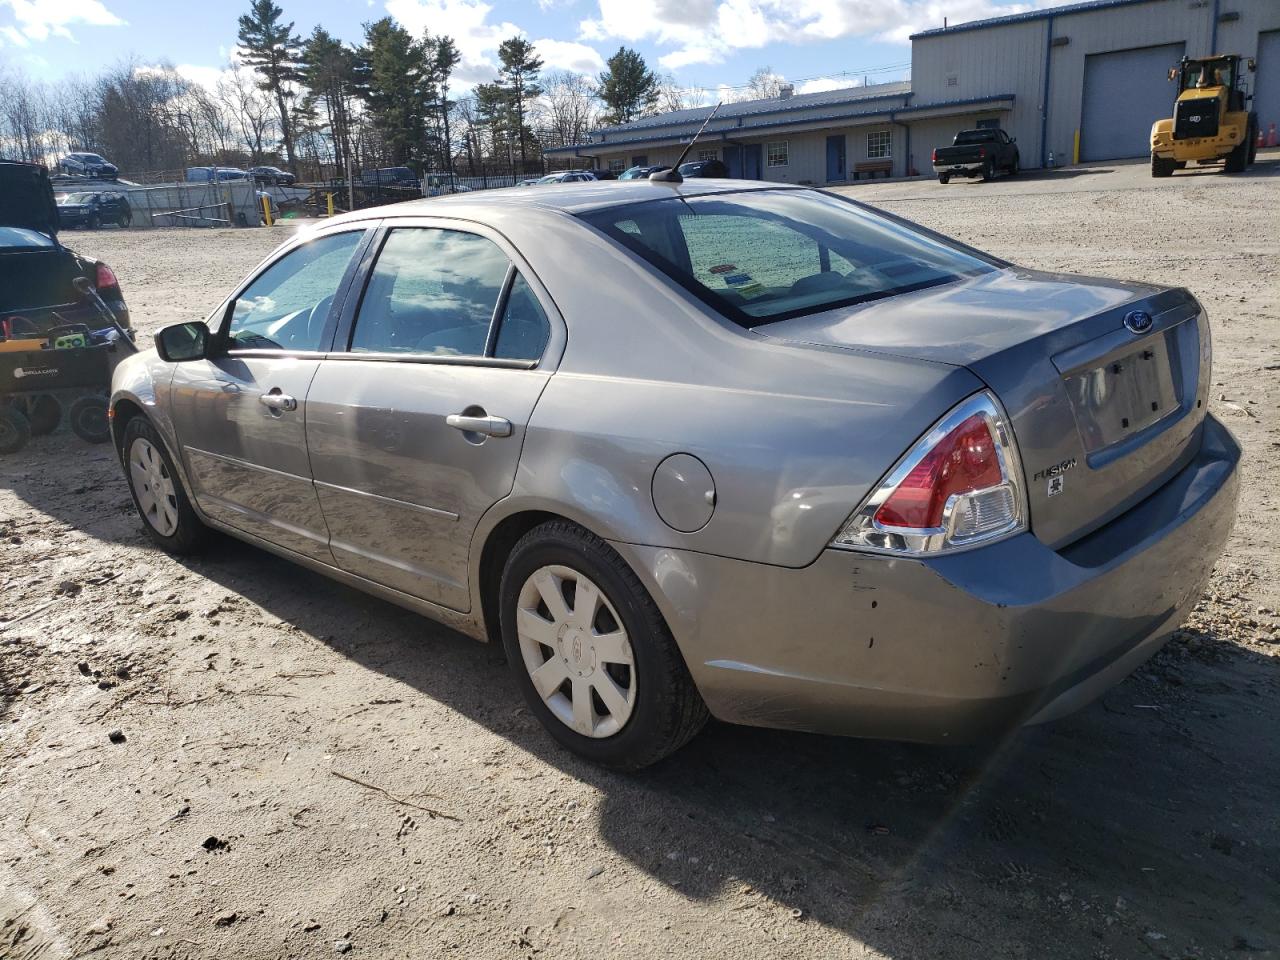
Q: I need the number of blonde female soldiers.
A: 0